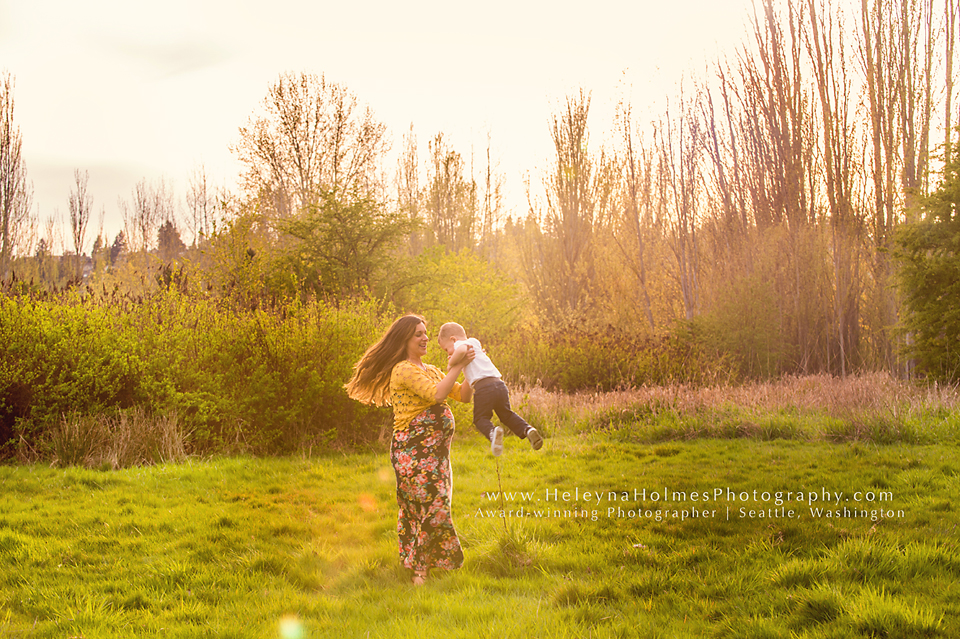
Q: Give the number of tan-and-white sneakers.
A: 2